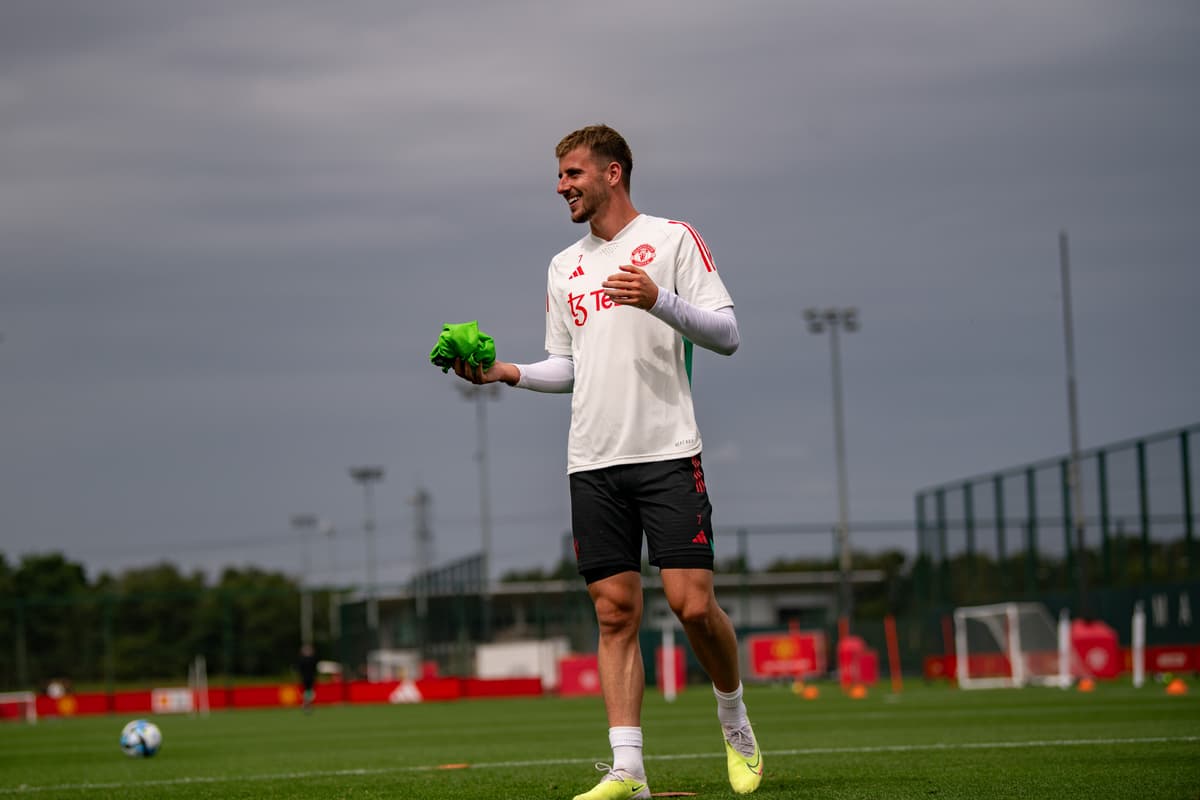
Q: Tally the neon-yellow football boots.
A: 2